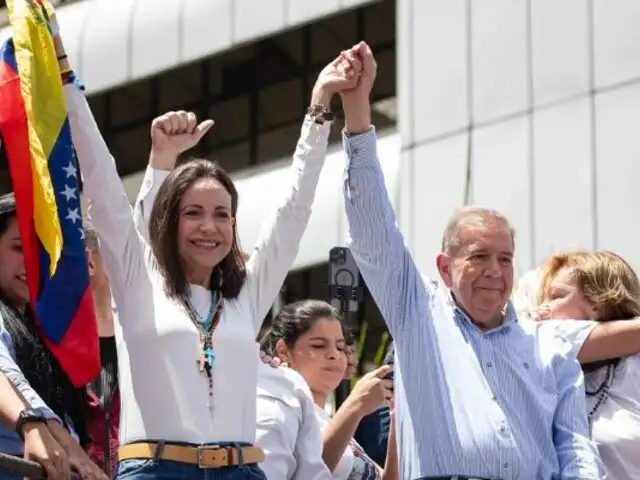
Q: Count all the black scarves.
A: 0